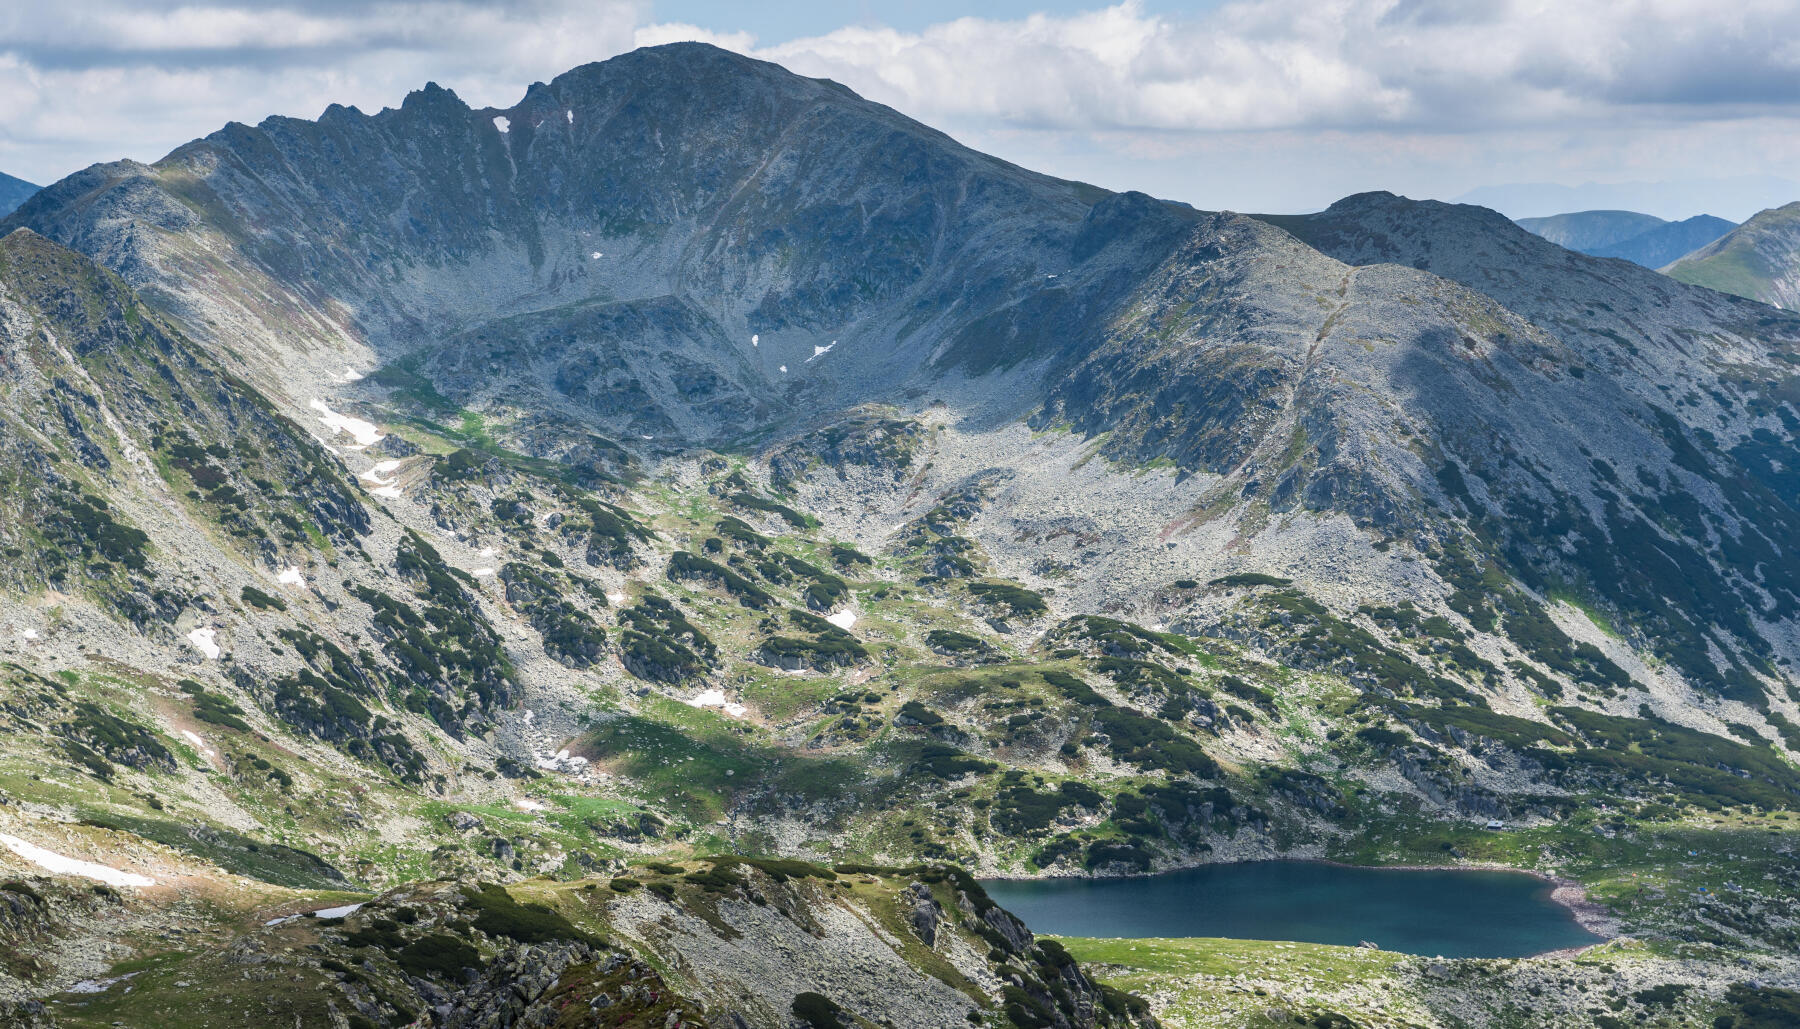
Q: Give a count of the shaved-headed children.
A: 0